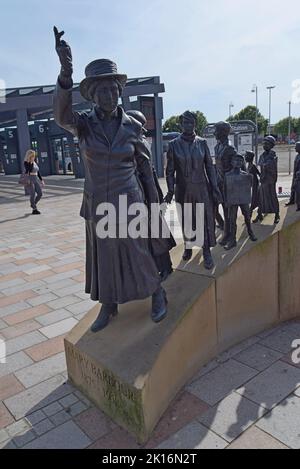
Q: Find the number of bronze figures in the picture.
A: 8